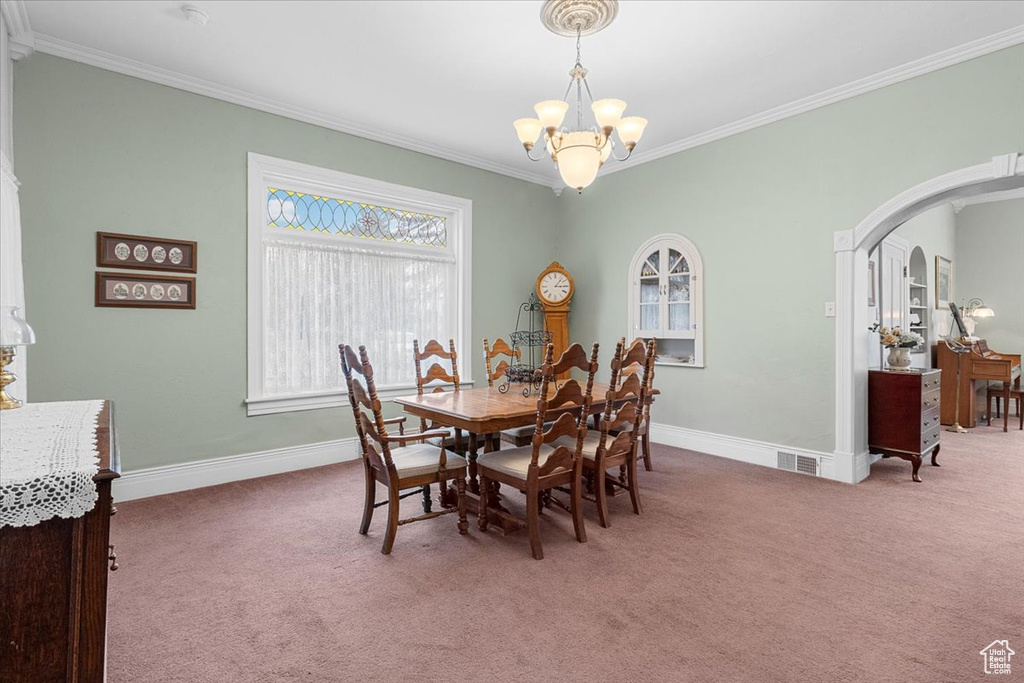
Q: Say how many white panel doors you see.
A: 1